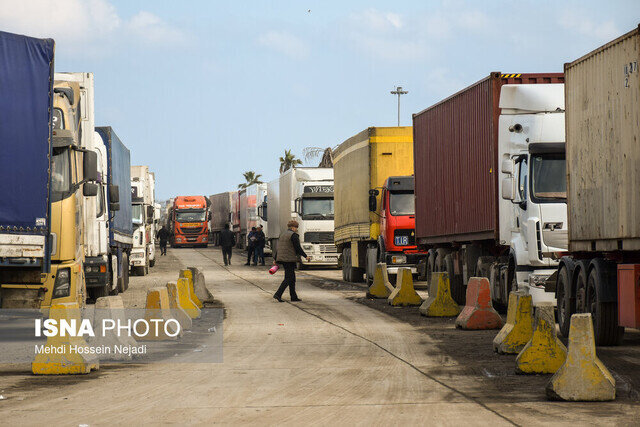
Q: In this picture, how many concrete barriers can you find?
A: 14